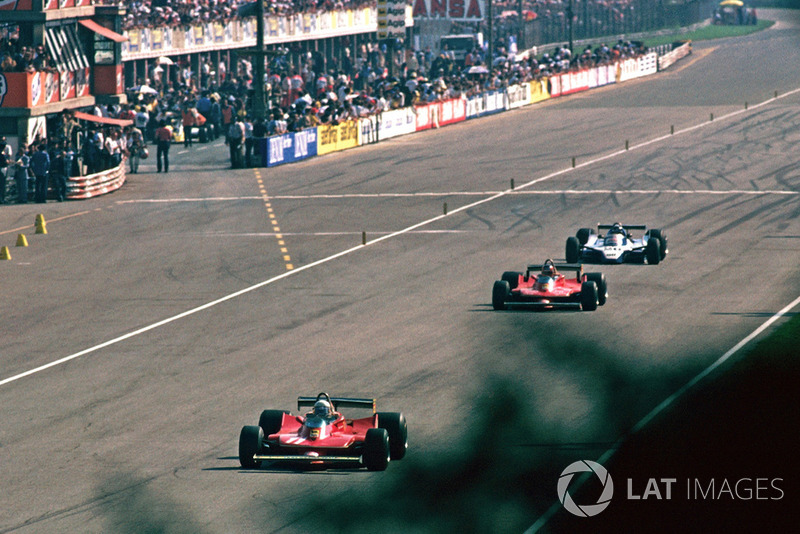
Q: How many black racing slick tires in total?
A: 12